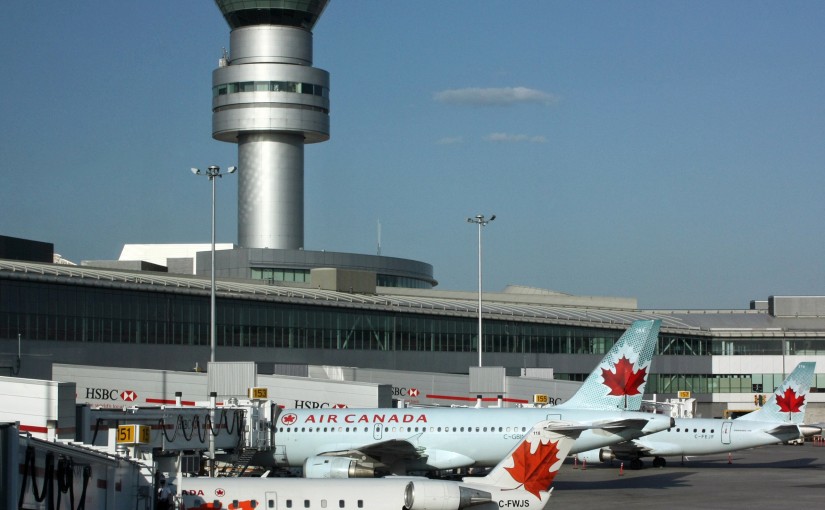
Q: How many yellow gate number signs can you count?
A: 4